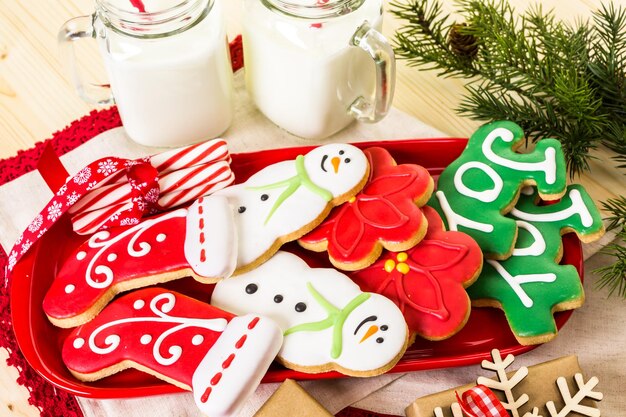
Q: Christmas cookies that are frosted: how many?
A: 8